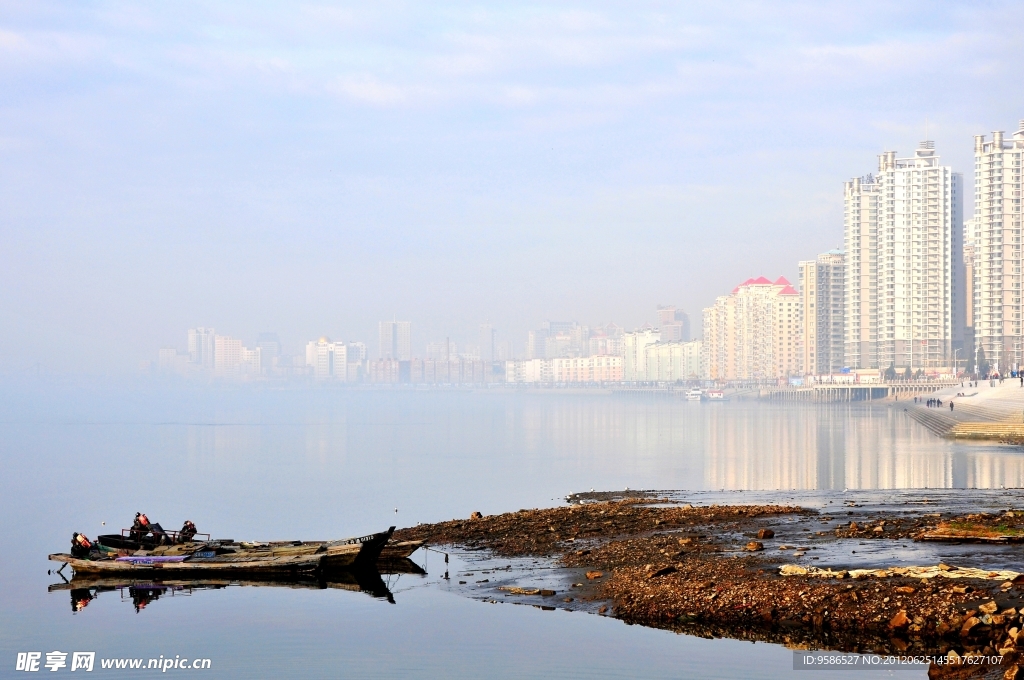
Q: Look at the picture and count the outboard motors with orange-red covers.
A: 3